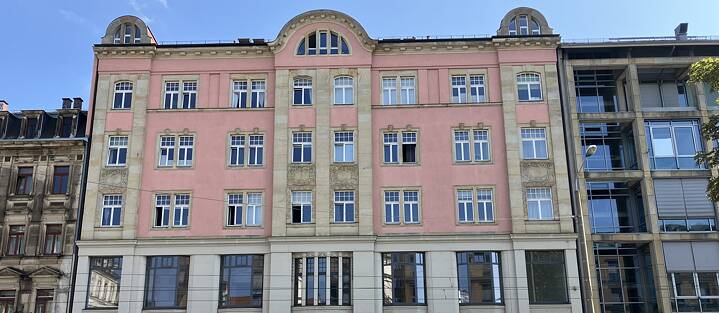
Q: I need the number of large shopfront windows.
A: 7